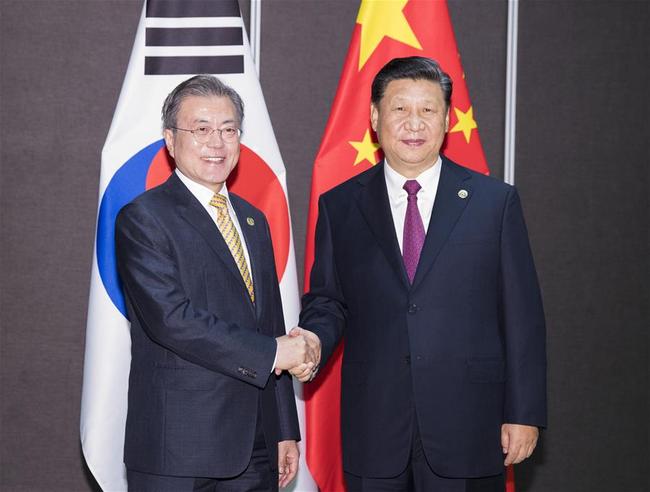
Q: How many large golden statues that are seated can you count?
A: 0